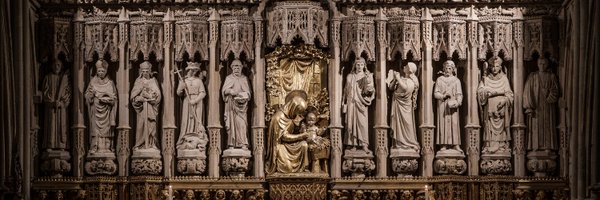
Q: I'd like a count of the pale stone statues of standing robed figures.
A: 10